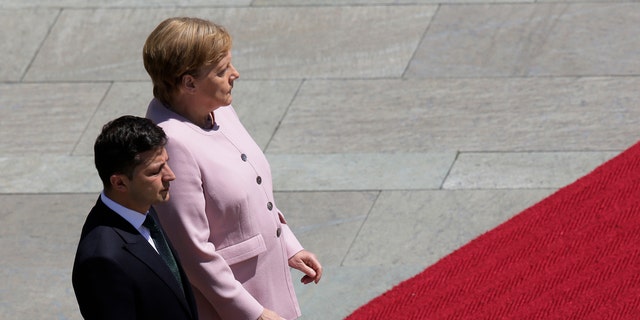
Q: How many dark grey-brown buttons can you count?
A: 4